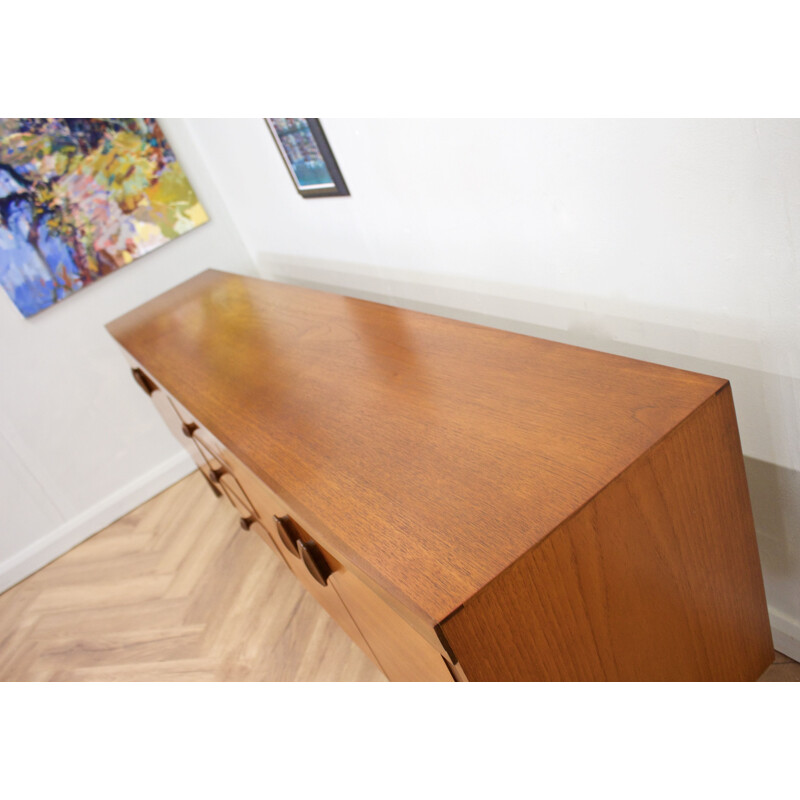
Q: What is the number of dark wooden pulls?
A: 6